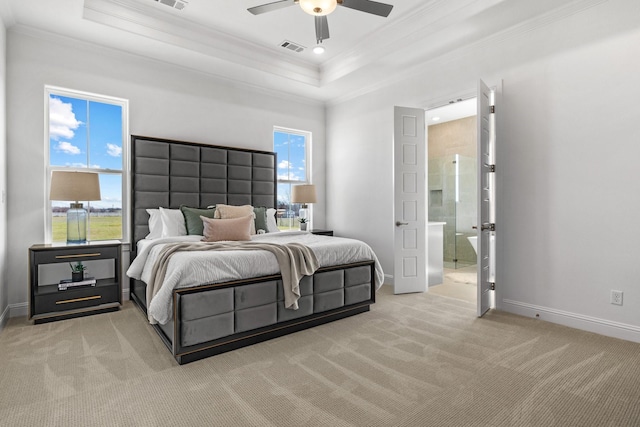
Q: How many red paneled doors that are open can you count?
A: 0